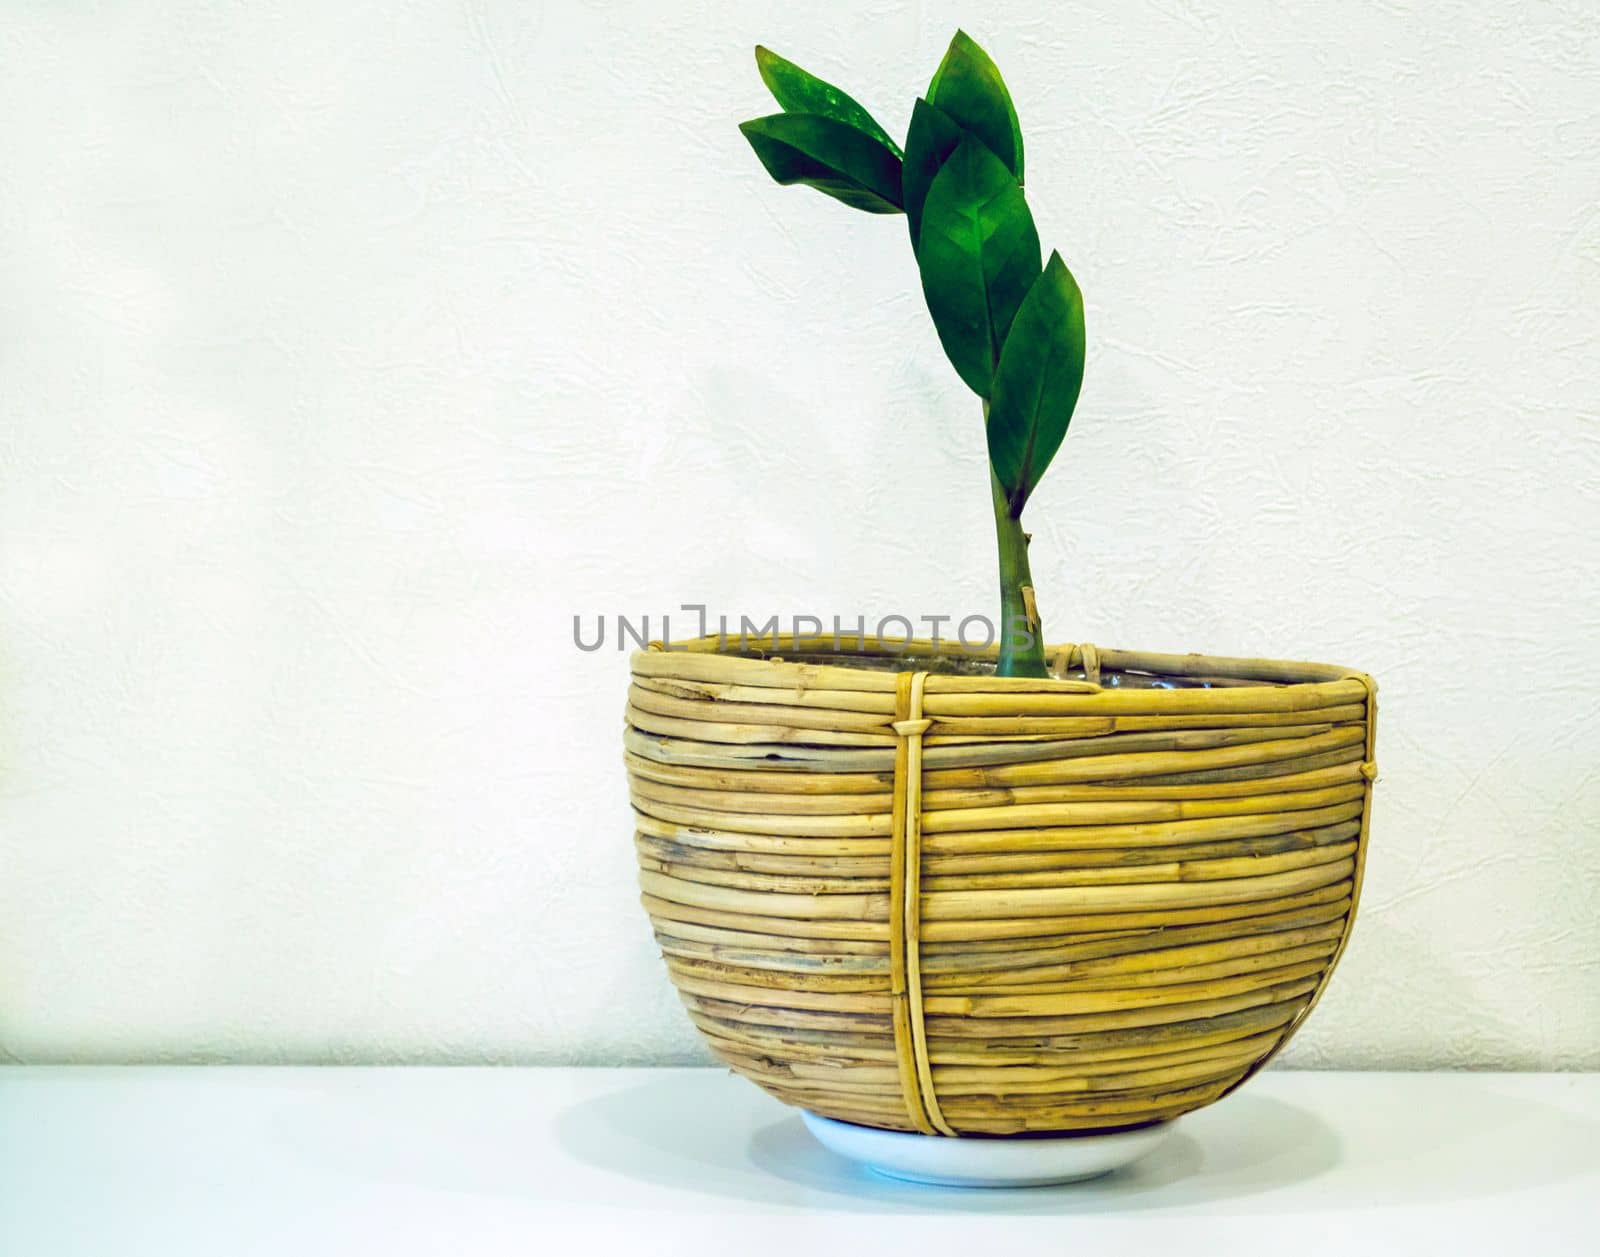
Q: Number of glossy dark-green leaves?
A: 6